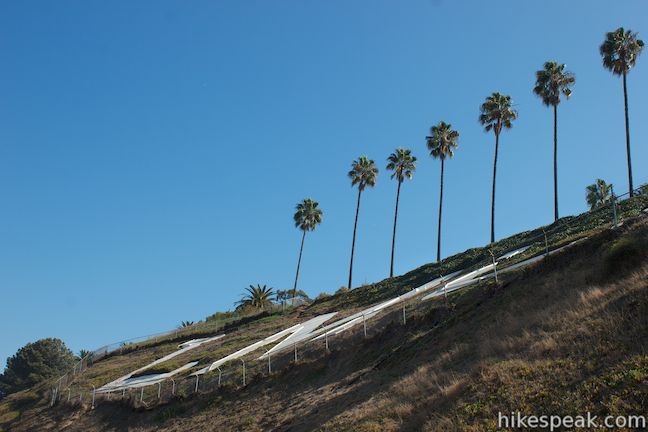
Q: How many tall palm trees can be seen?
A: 7